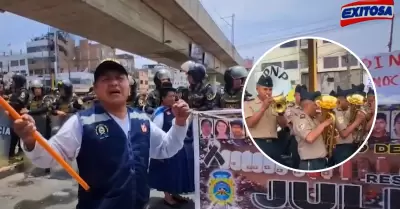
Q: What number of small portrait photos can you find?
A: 5